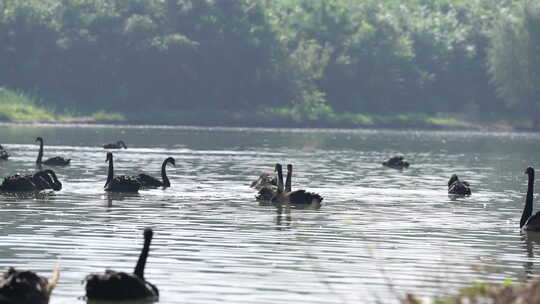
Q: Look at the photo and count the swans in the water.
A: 14